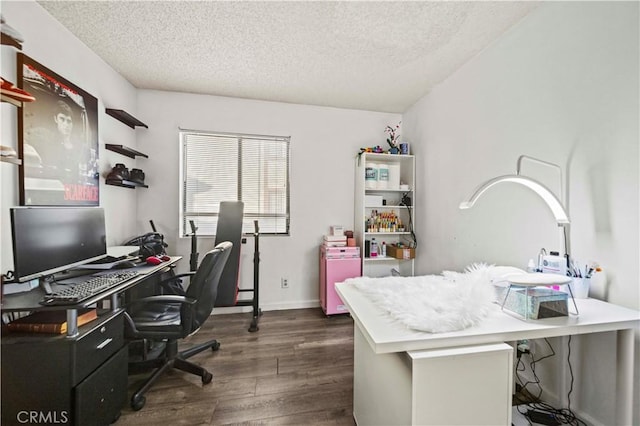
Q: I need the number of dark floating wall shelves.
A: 3